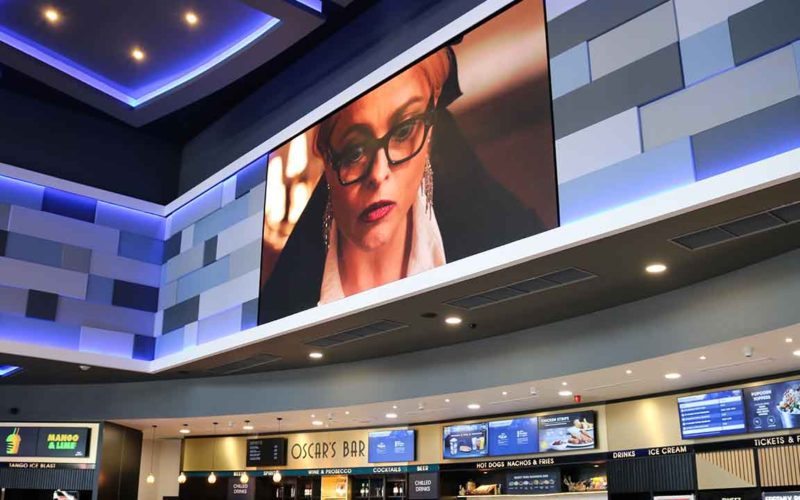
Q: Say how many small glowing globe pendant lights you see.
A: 5